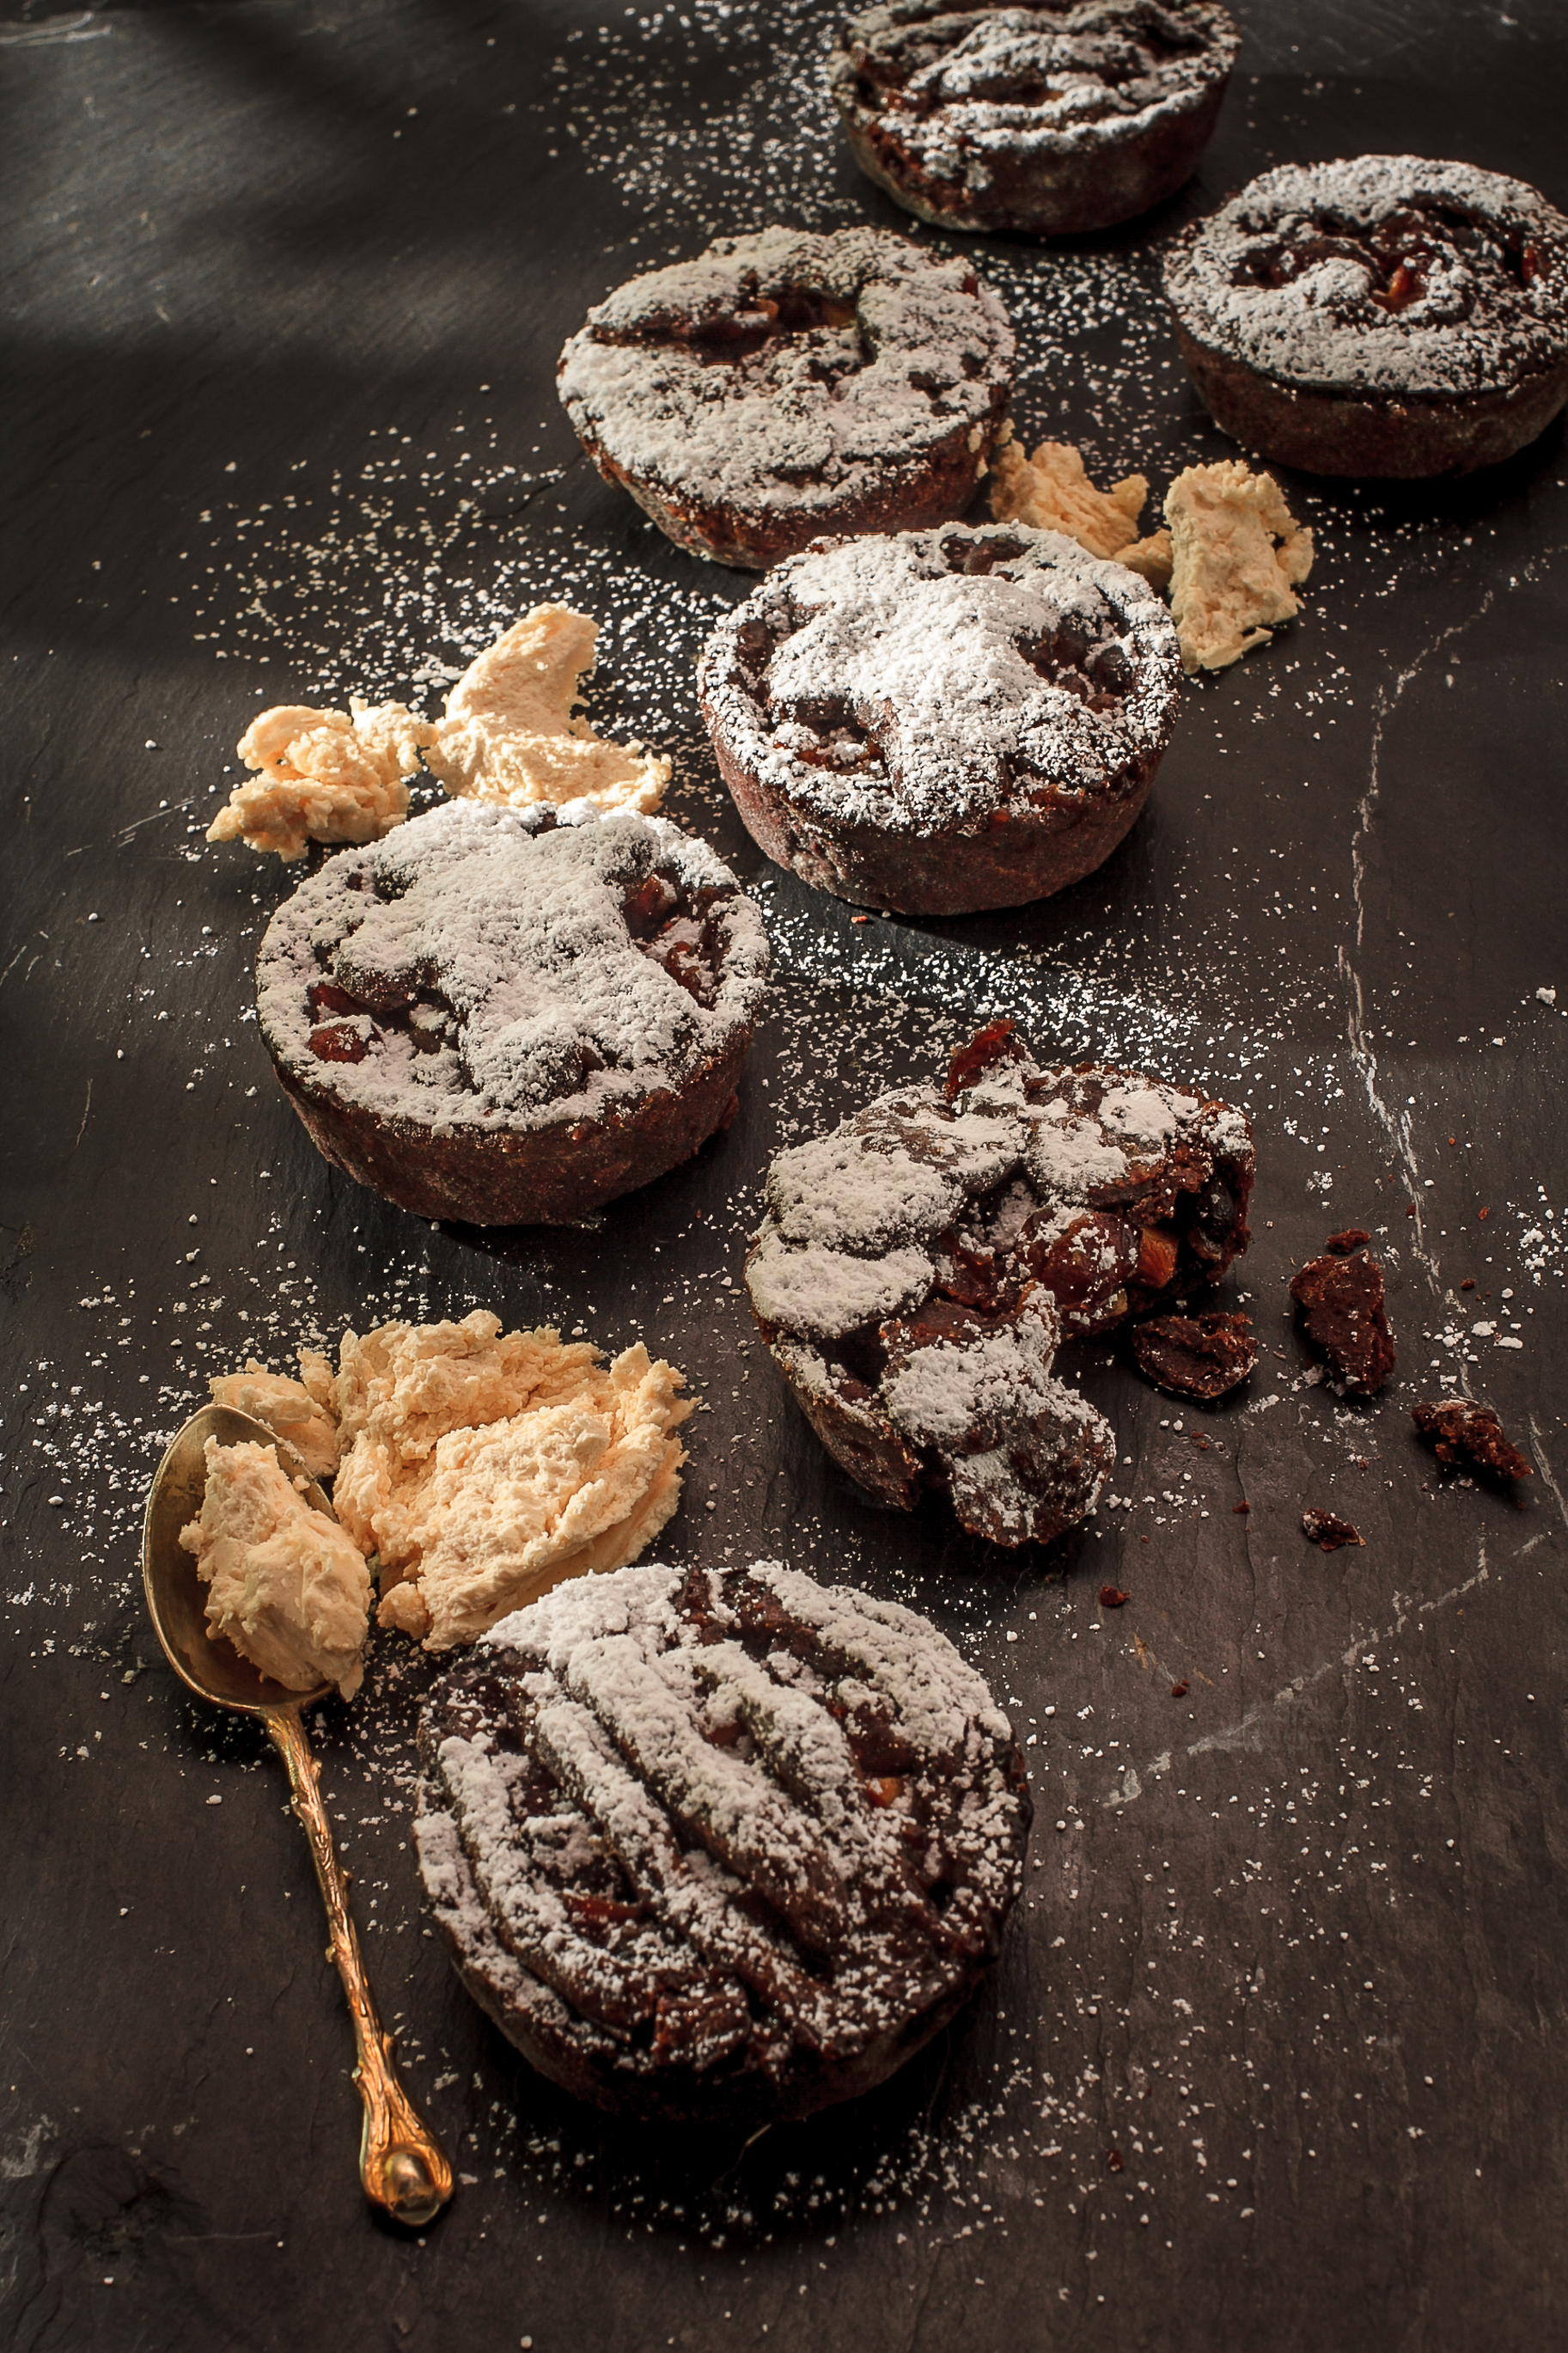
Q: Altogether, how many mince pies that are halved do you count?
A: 1